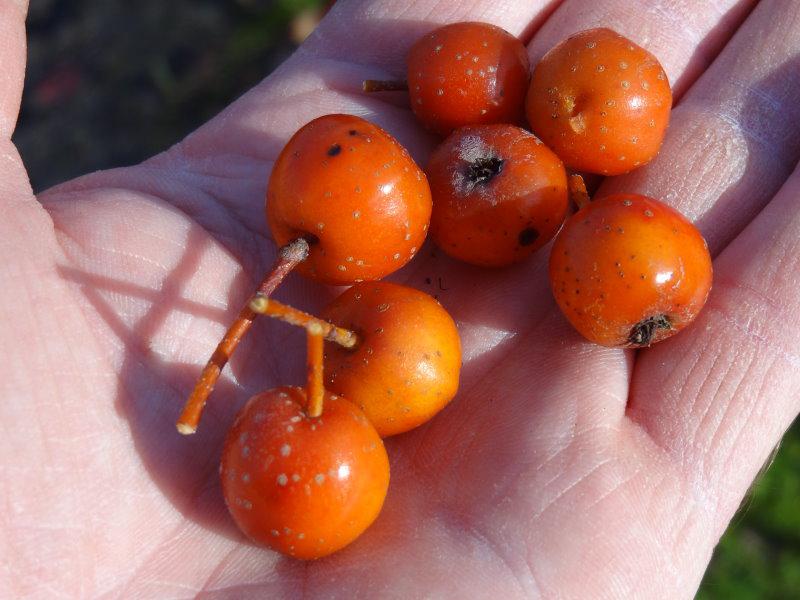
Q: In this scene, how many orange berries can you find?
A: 7